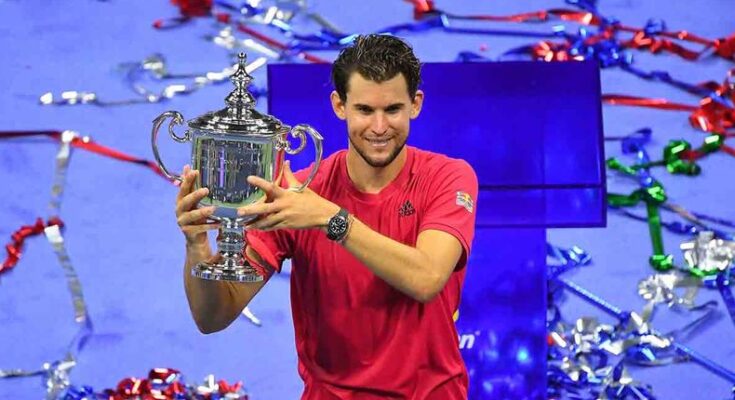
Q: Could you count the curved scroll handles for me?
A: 2